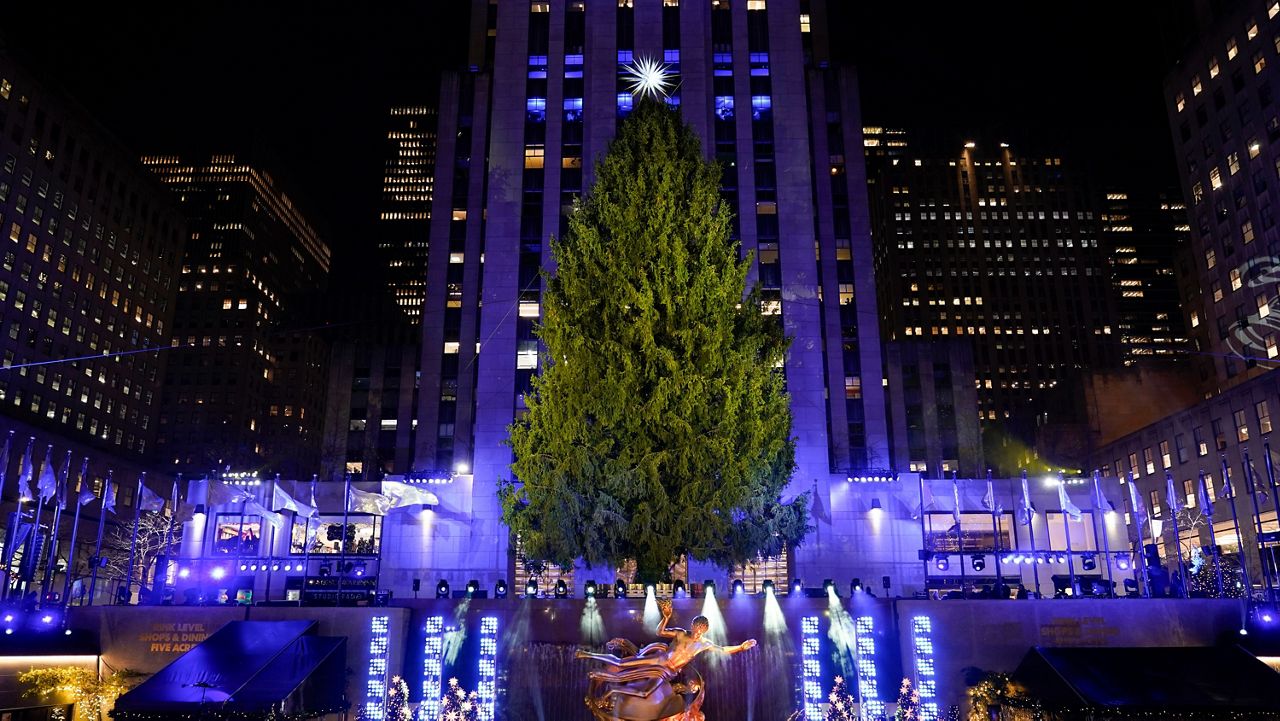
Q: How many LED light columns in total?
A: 6